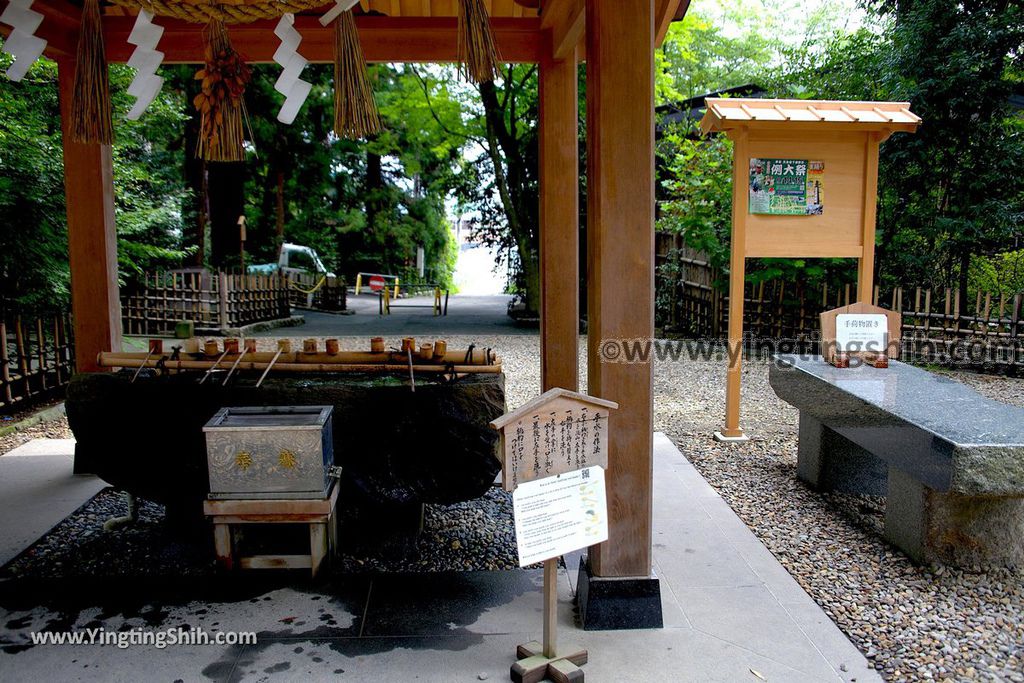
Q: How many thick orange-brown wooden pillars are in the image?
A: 3